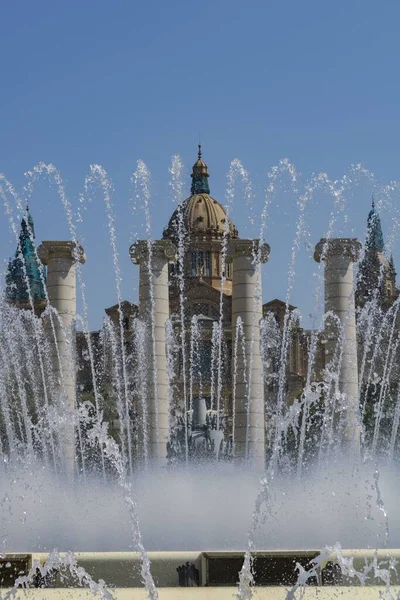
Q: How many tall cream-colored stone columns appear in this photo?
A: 4